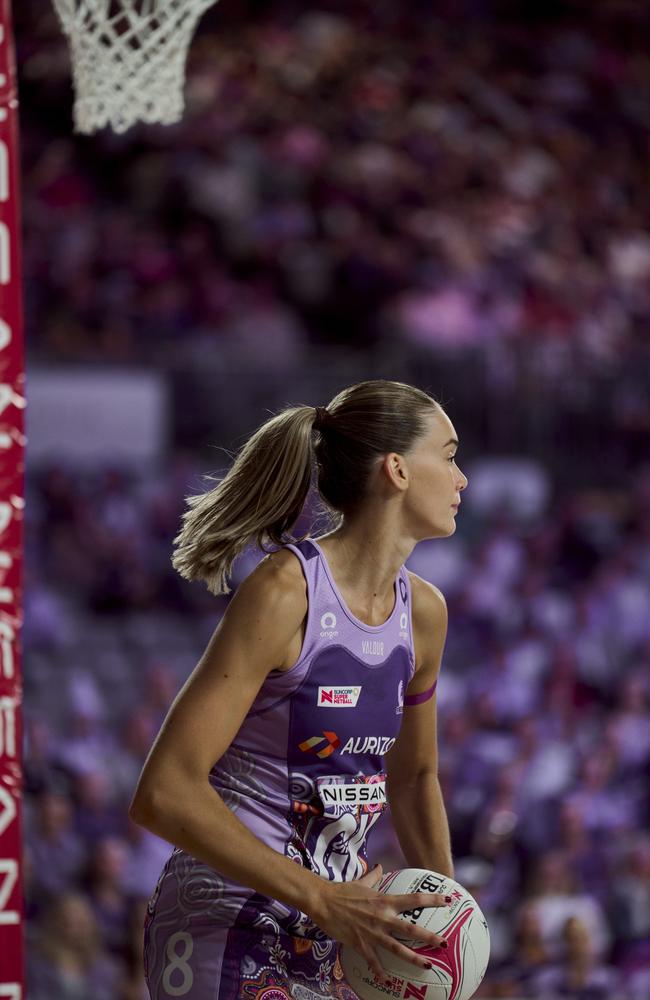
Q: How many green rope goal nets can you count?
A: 0